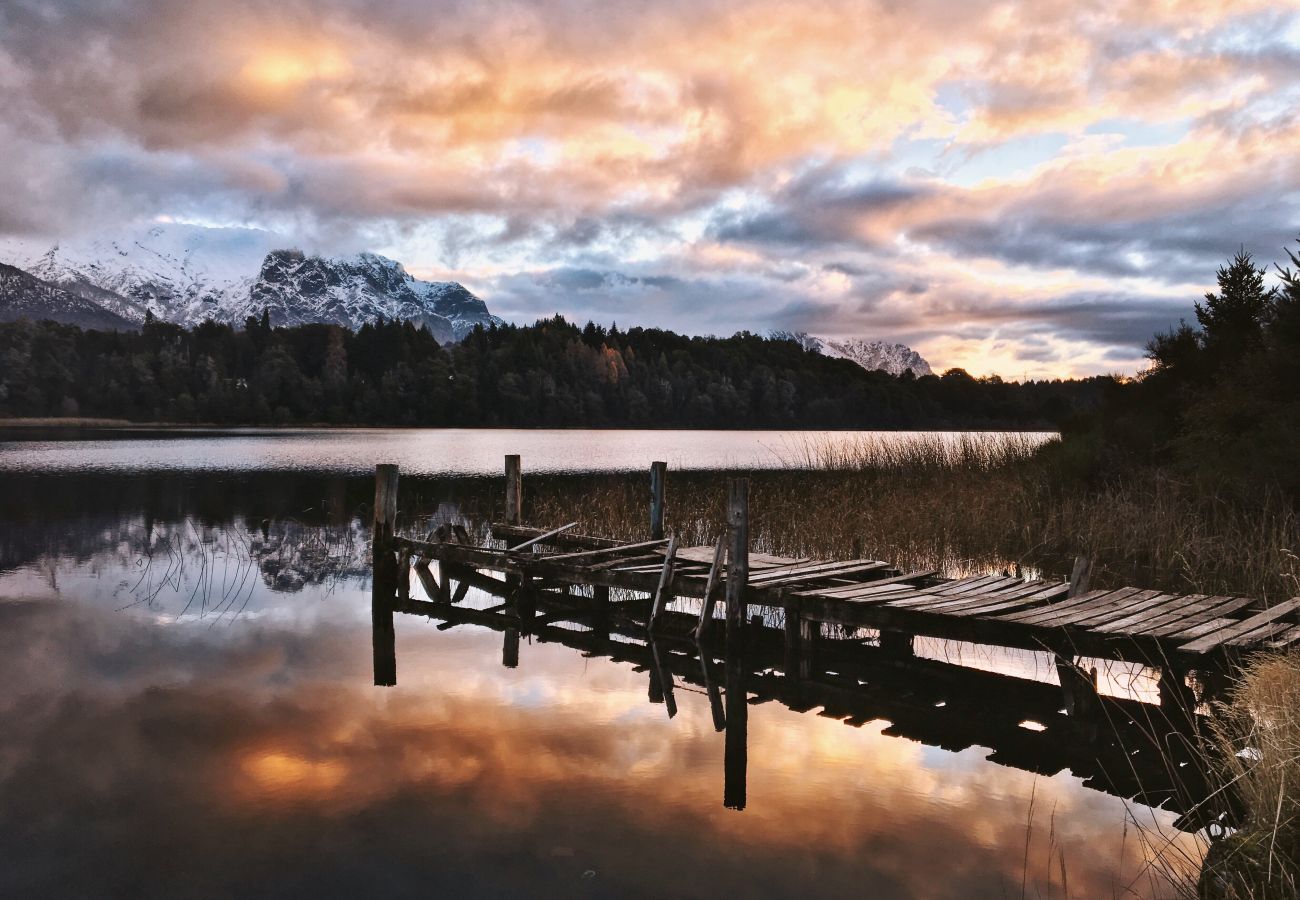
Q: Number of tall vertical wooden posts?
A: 4